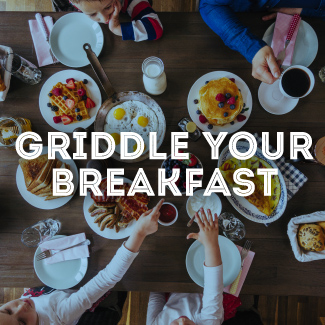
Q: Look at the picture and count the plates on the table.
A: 9